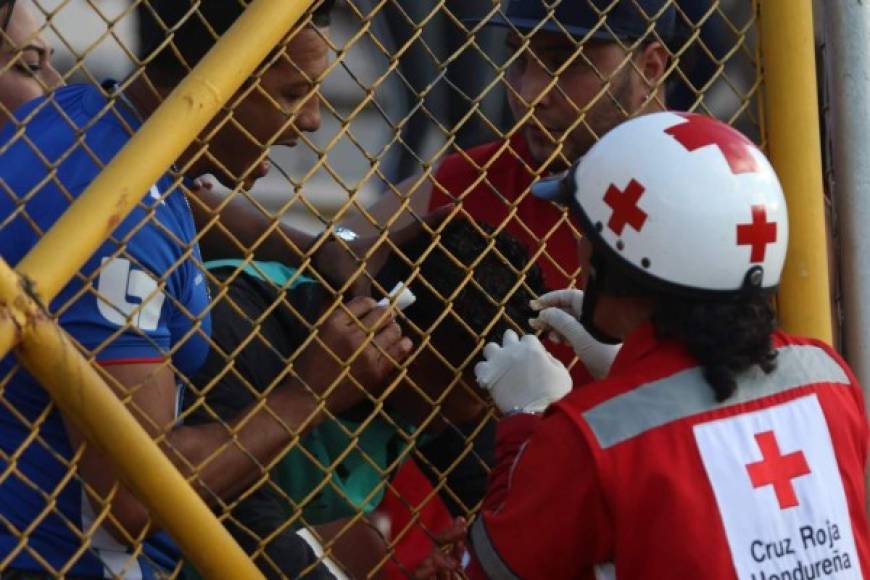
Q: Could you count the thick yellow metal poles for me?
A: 3